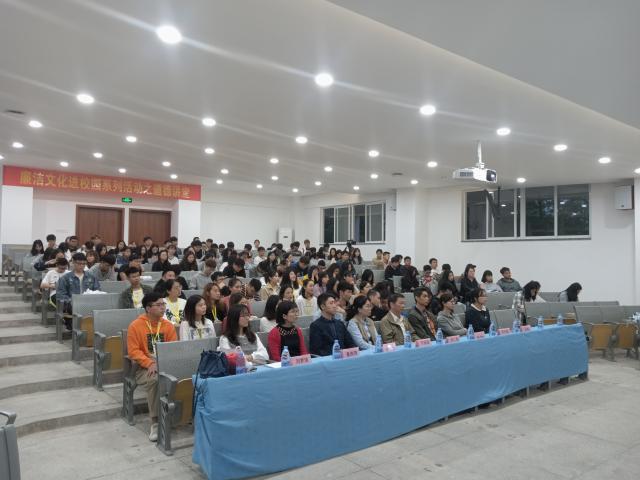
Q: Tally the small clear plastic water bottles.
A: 11